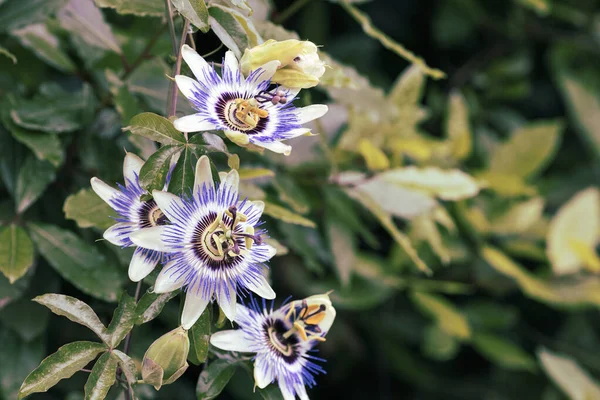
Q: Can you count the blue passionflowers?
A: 4